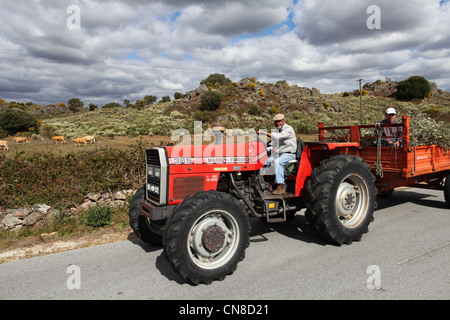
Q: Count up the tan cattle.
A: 5